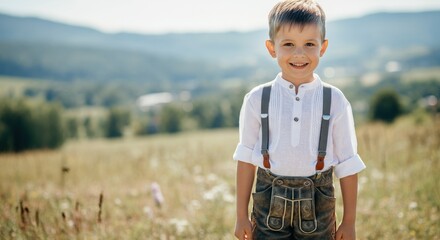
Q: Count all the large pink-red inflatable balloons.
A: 0